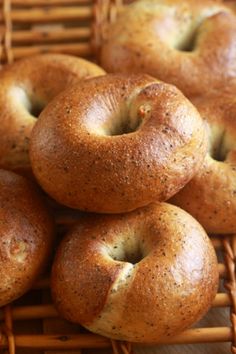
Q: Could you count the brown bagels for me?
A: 6